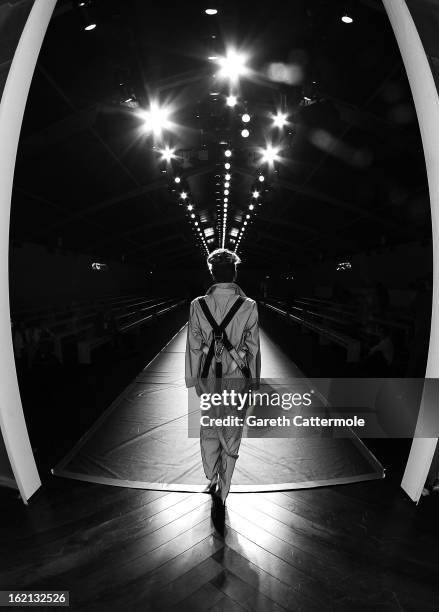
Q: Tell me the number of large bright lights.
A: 5